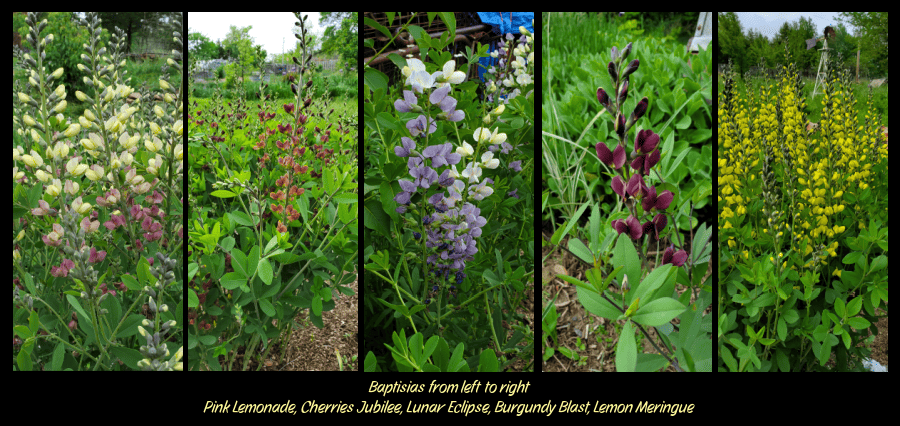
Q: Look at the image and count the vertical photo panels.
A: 5